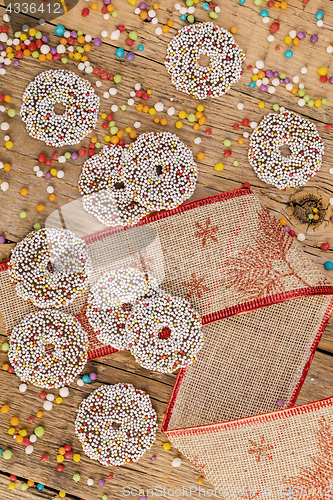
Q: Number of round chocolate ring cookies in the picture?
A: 10